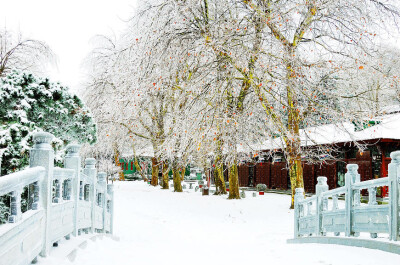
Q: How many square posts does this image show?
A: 9